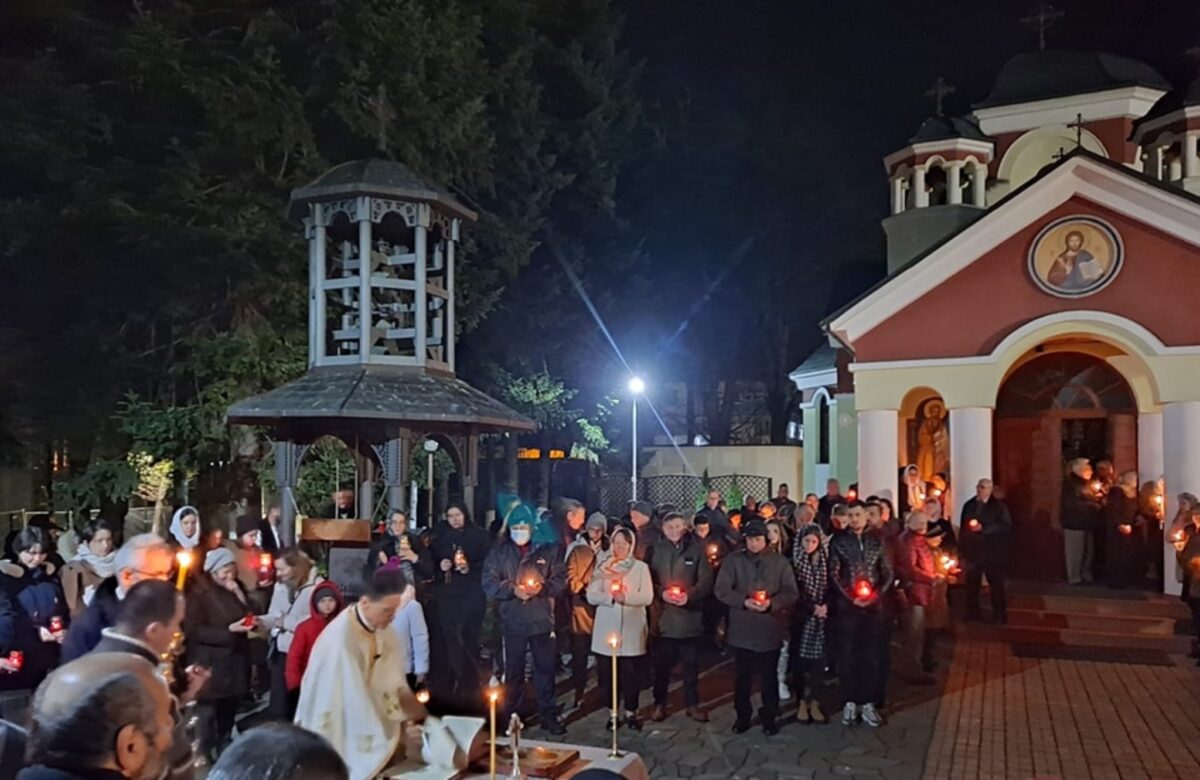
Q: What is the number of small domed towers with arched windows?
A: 2